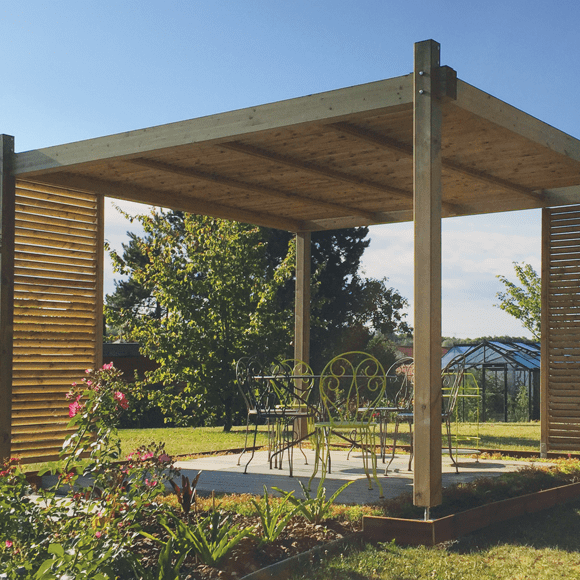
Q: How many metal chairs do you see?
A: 6